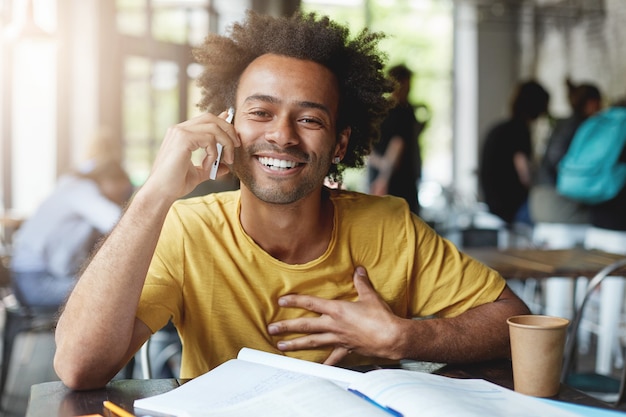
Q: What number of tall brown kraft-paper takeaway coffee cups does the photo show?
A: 1